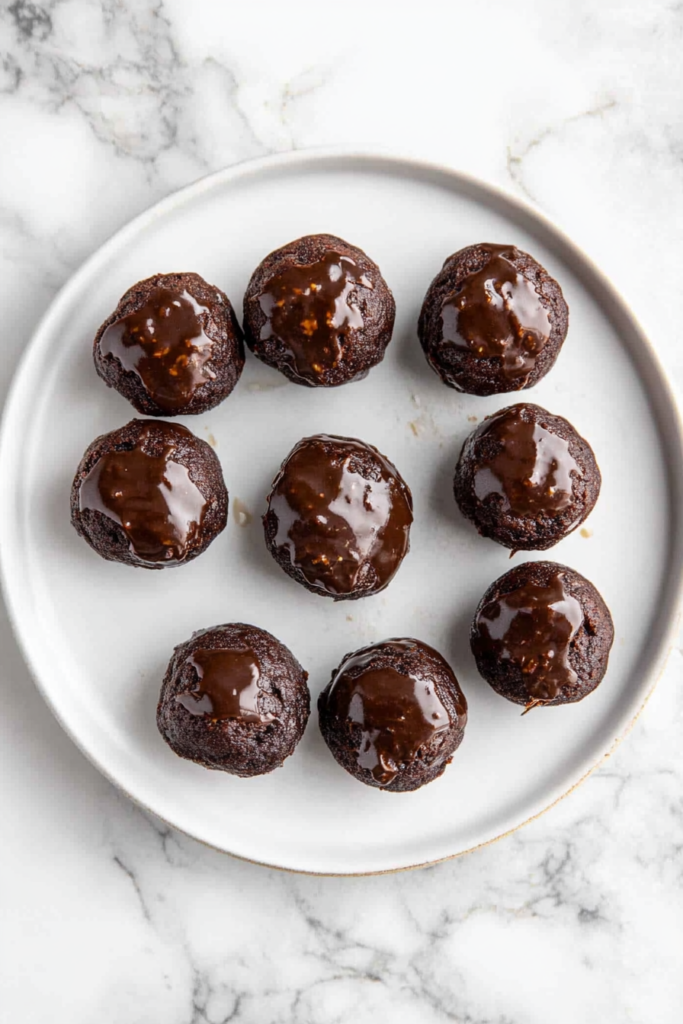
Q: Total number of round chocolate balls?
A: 9